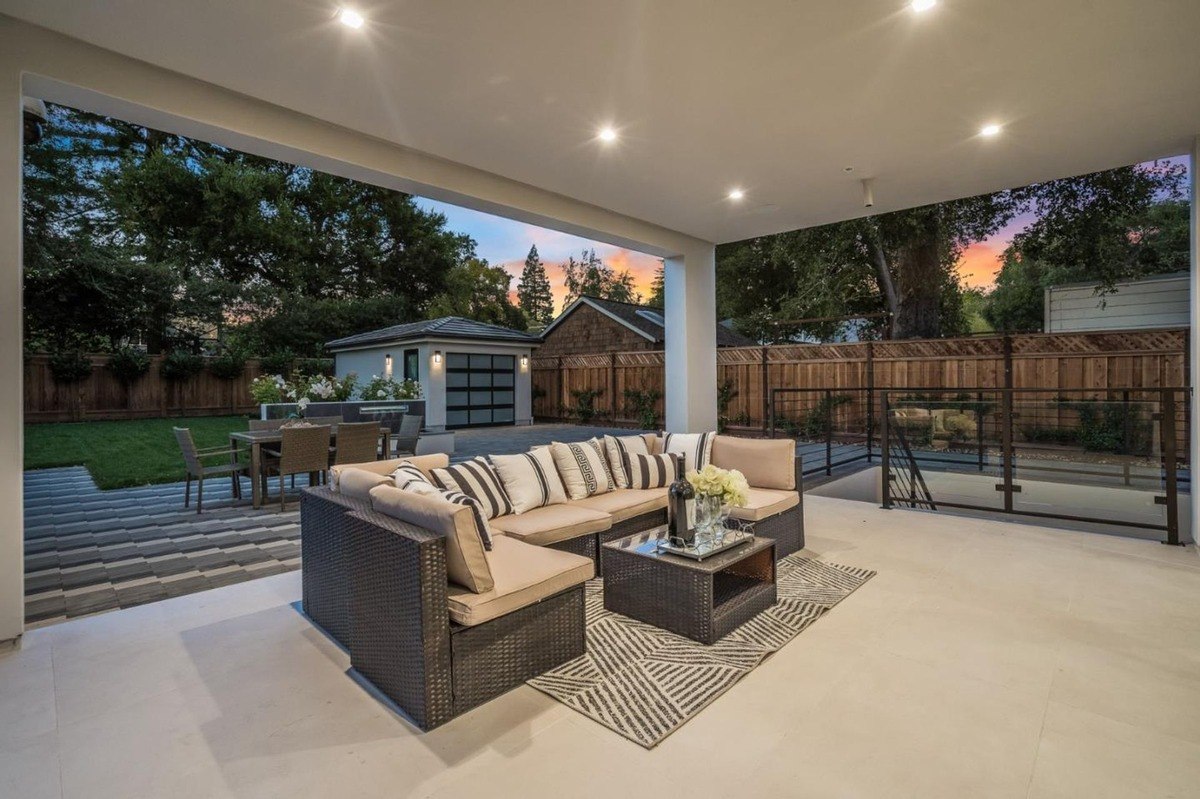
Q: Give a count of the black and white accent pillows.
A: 8